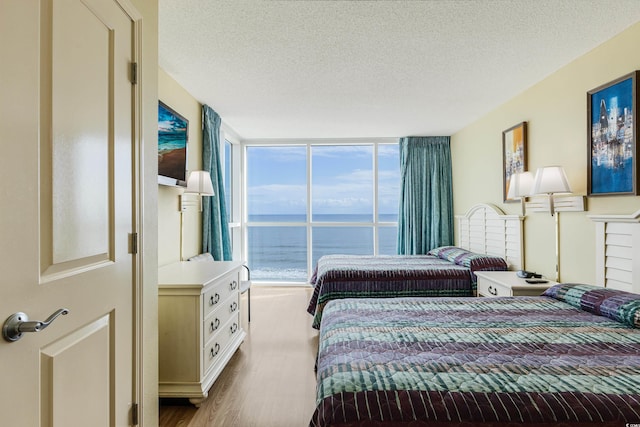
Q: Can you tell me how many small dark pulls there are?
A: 7